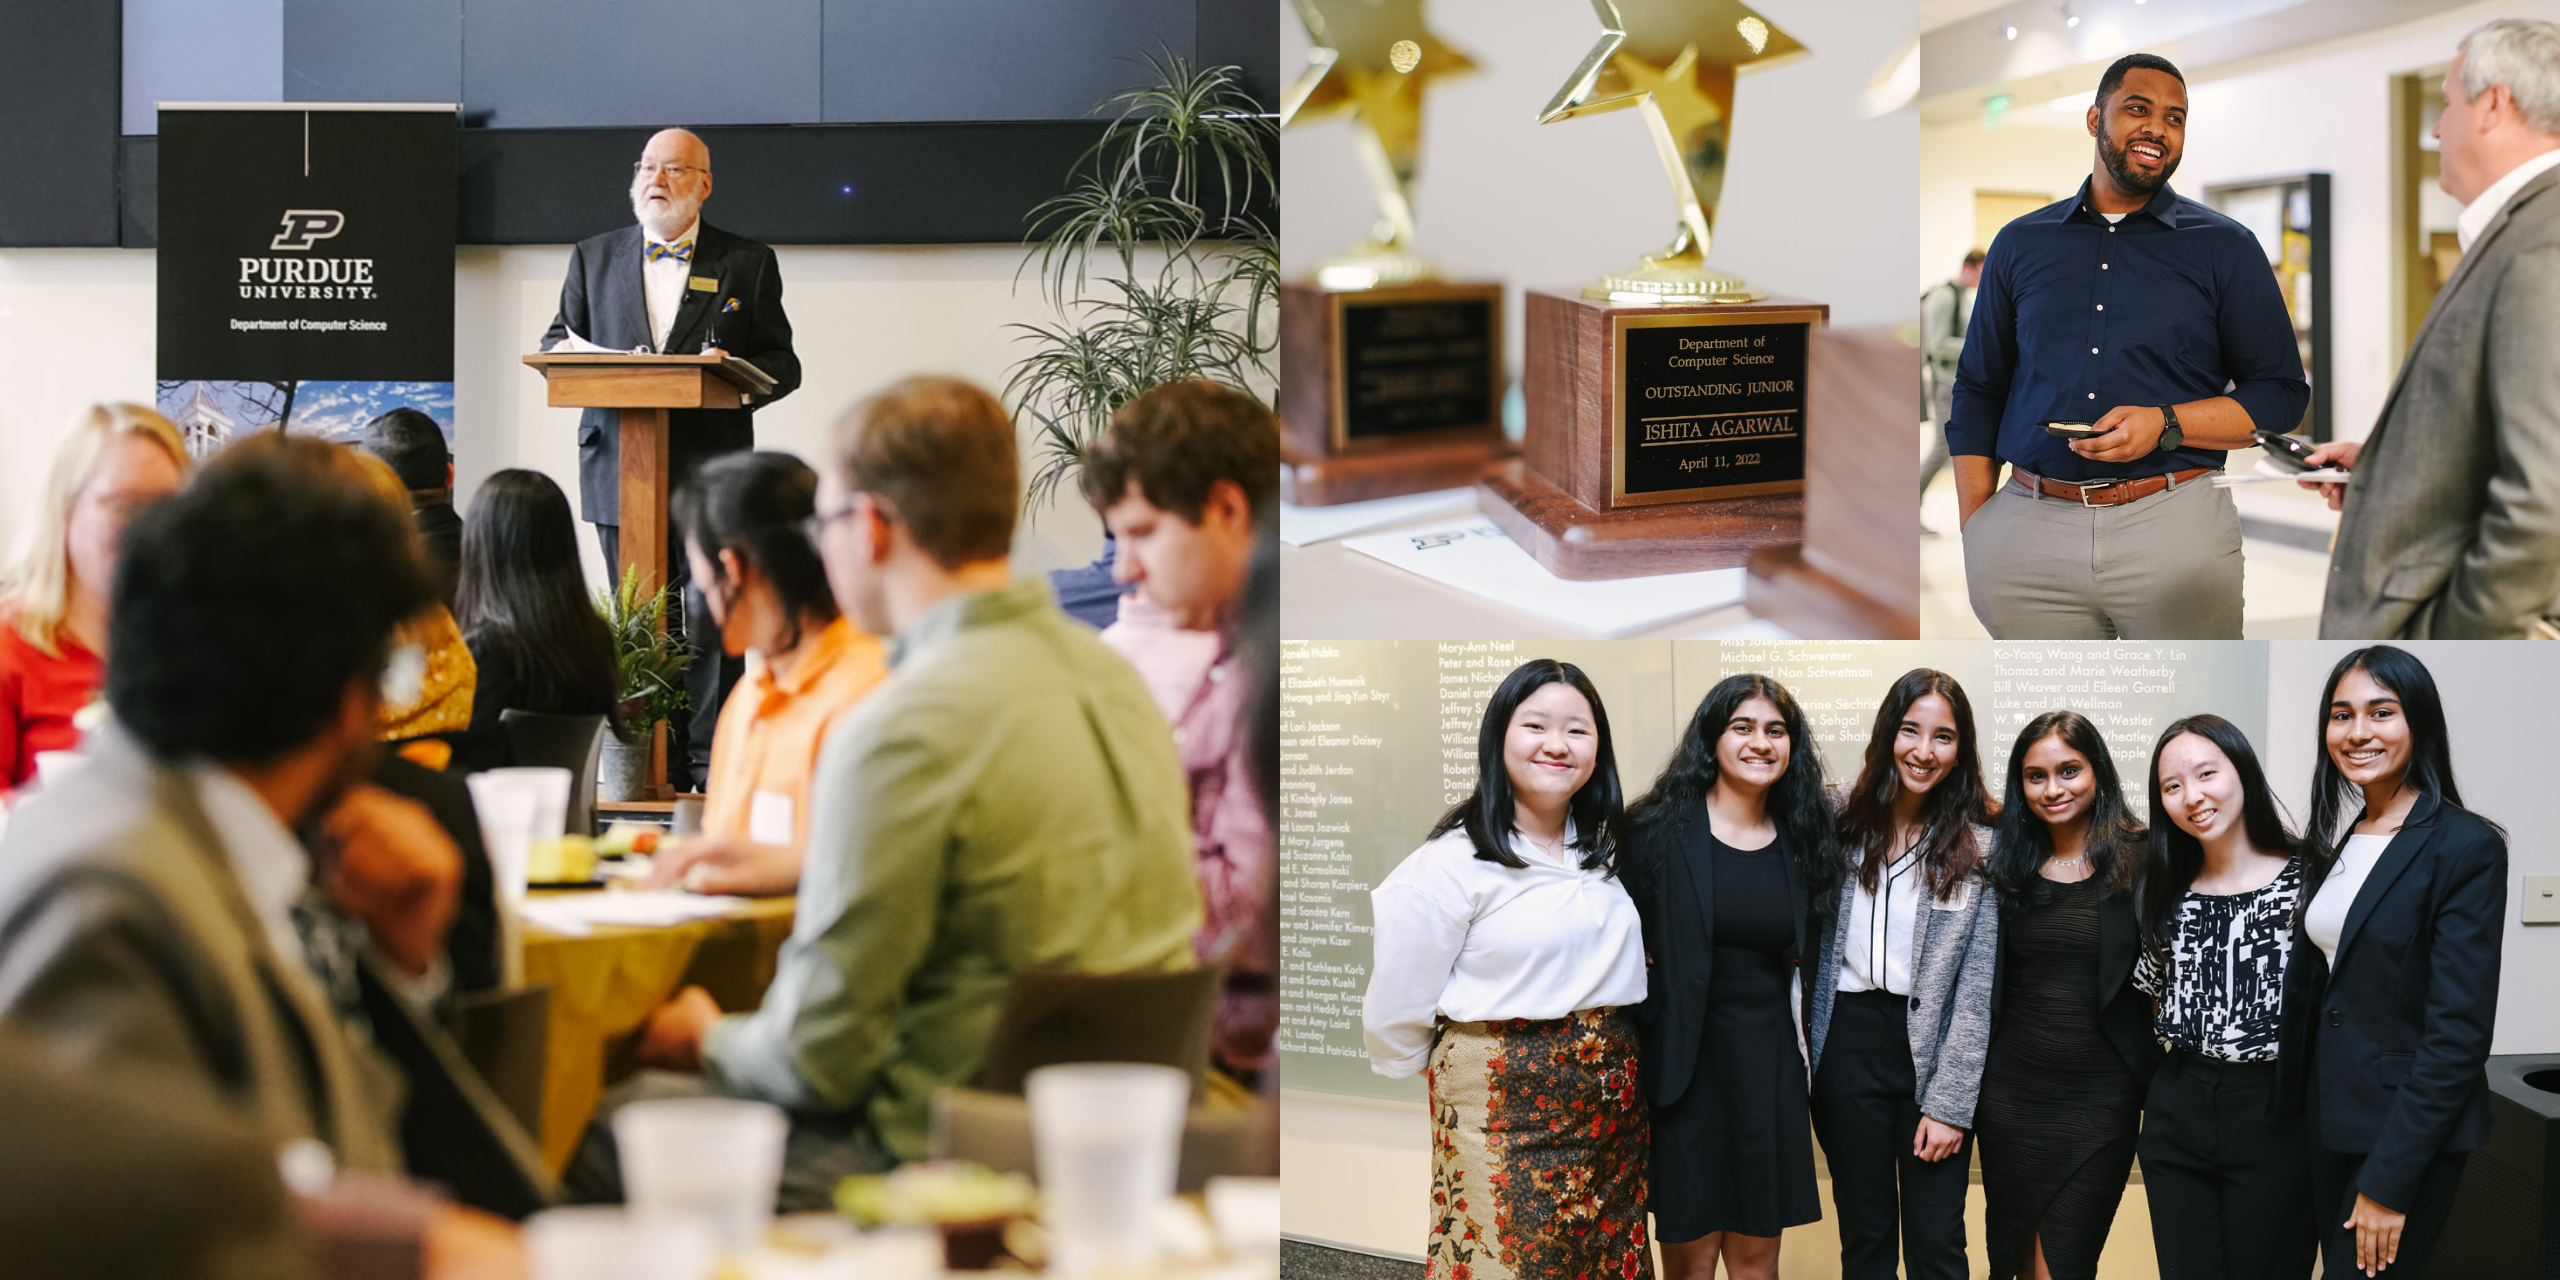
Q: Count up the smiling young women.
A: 6